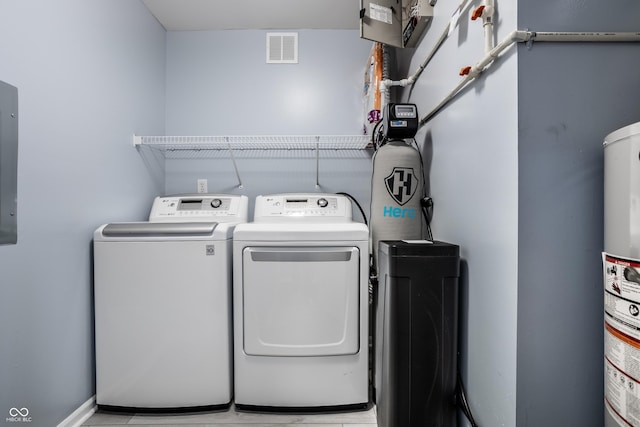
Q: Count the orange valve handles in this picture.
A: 2